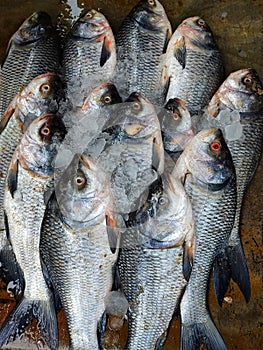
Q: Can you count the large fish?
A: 13